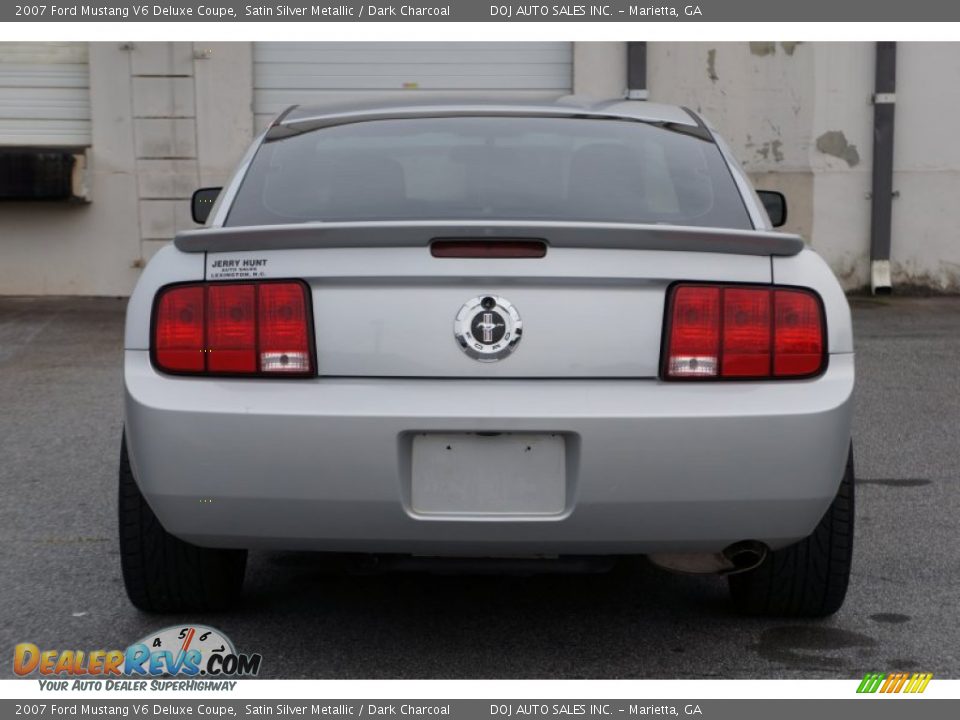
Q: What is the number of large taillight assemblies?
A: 2